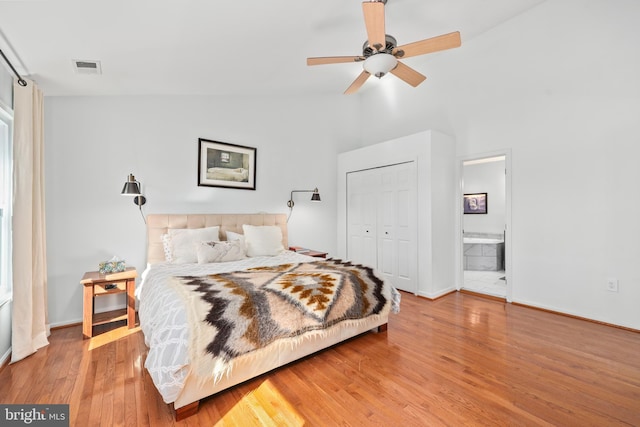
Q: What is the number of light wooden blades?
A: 5